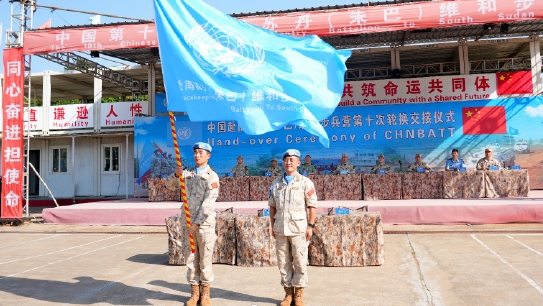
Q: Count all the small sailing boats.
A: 0